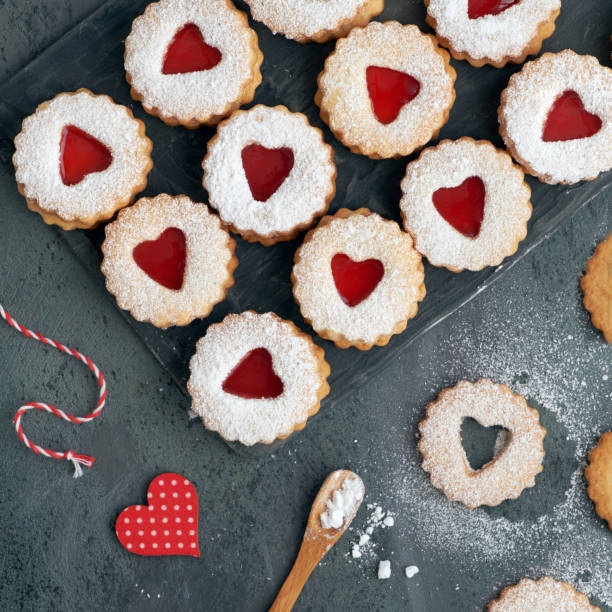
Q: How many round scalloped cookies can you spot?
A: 15